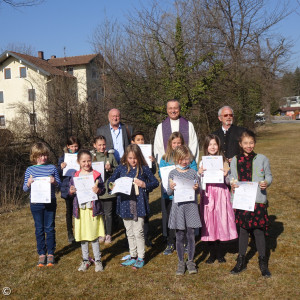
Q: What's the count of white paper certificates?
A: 10